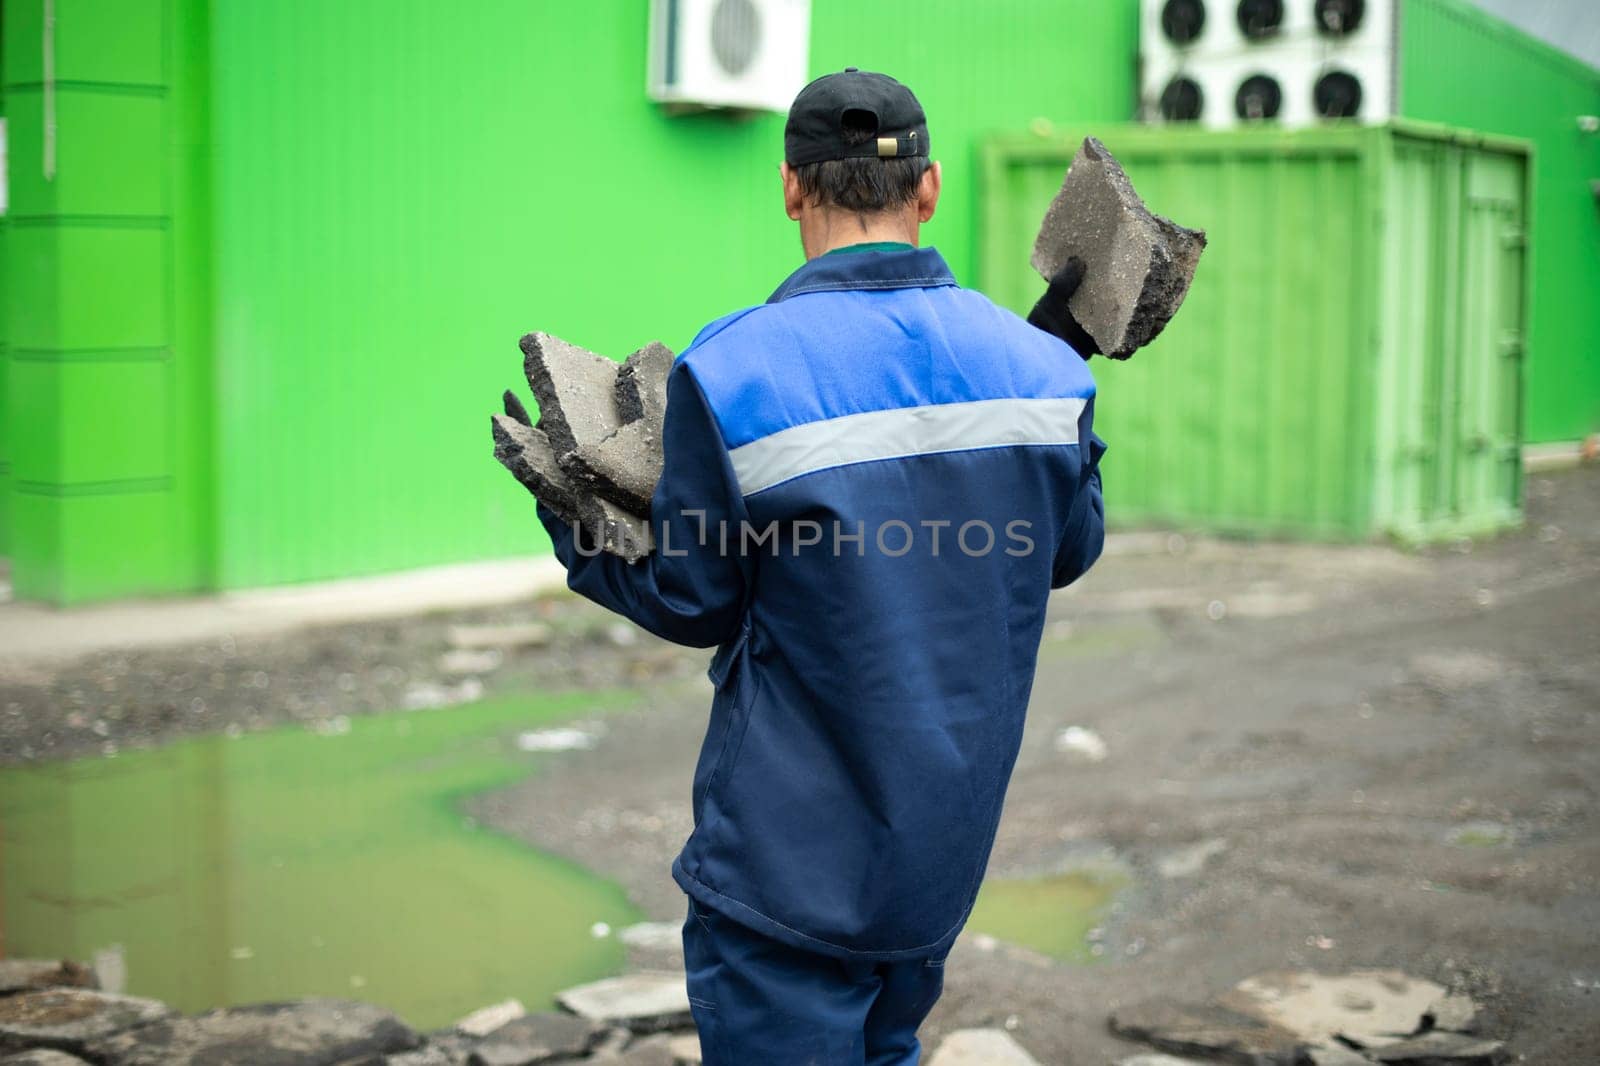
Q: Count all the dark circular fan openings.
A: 6